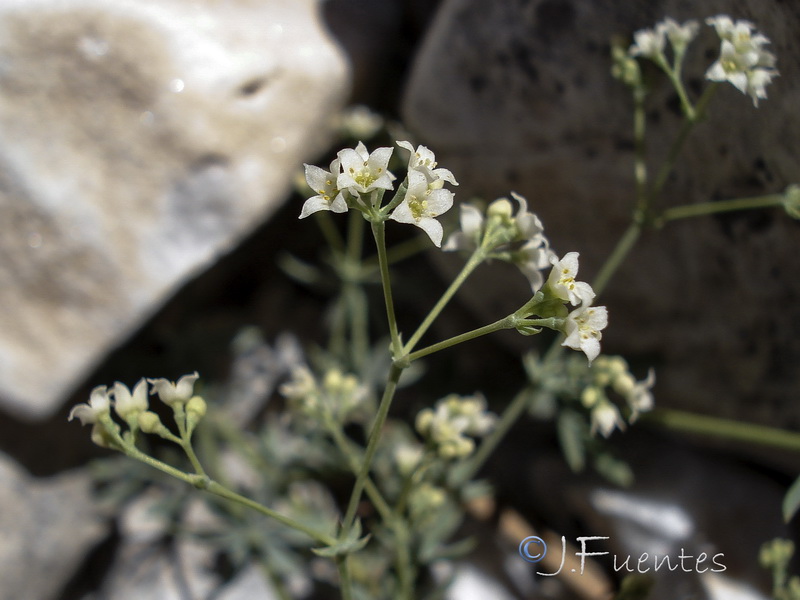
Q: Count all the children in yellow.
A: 0